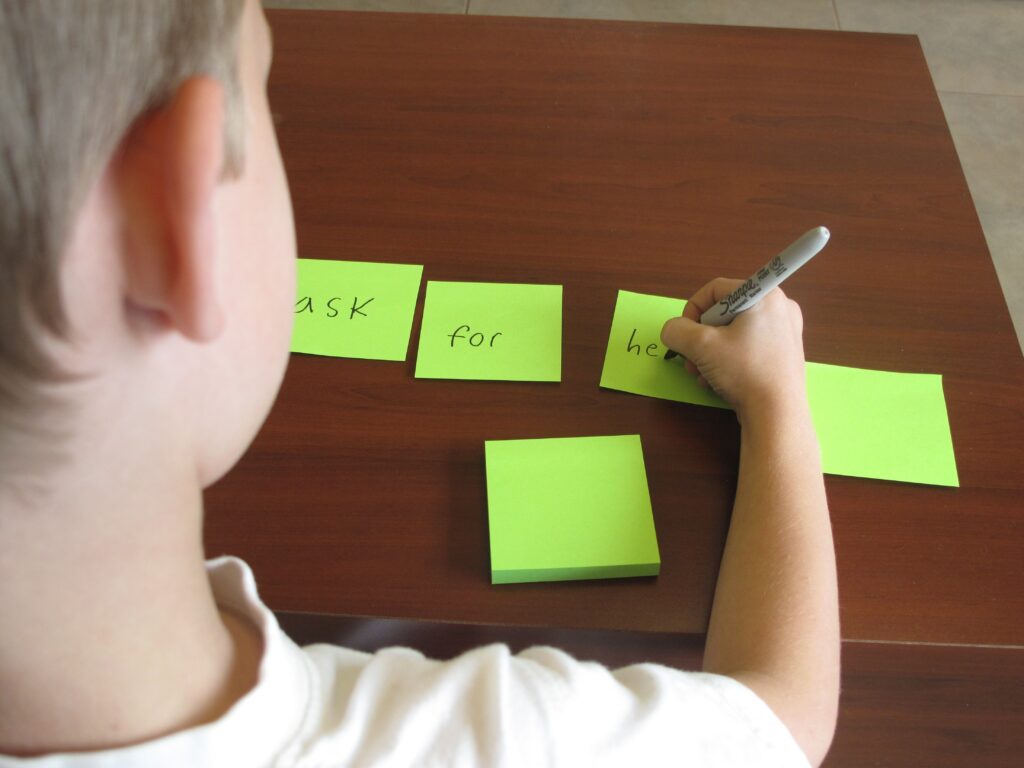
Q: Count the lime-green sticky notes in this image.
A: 5